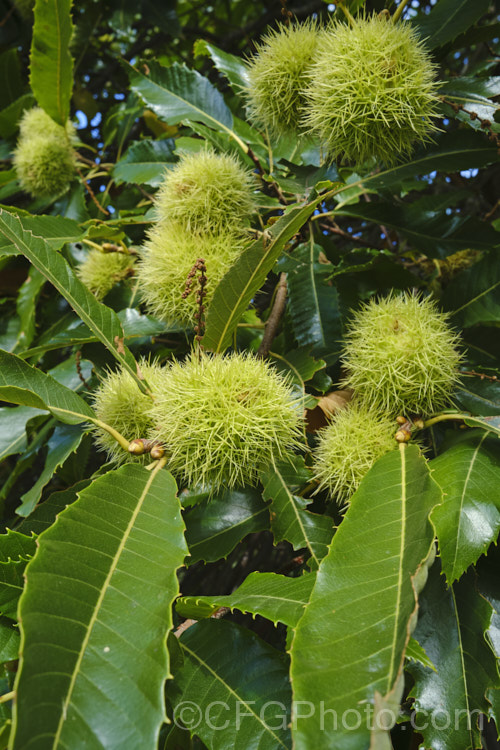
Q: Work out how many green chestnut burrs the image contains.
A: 11